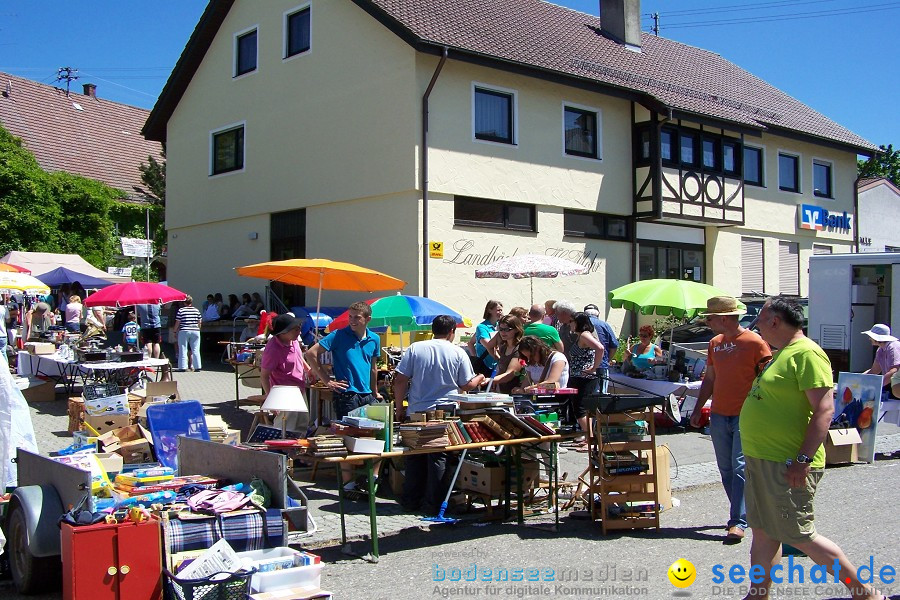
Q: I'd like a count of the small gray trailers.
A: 1